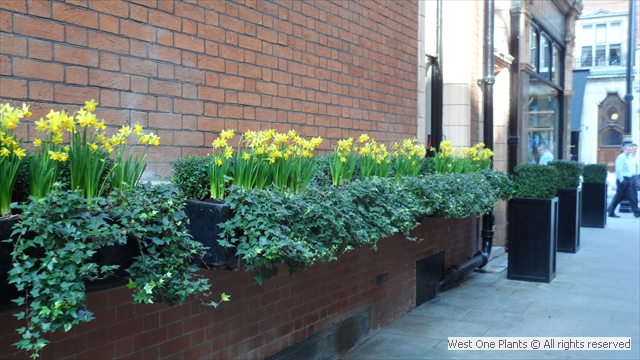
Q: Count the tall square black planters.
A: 3